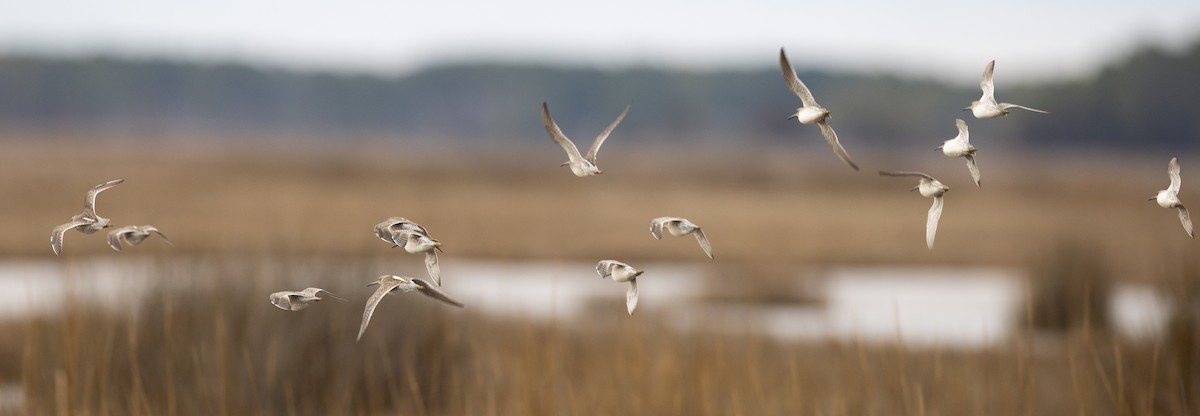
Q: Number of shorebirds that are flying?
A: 14